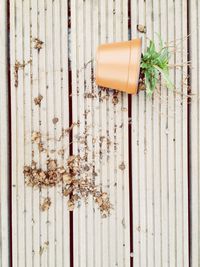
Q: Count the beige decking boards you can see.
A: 5